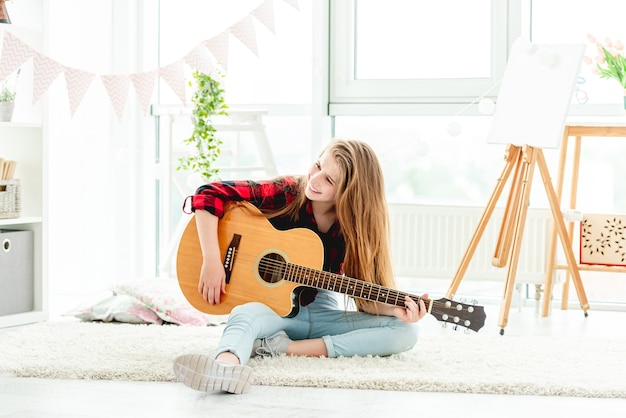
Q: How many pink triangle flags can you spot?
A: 11